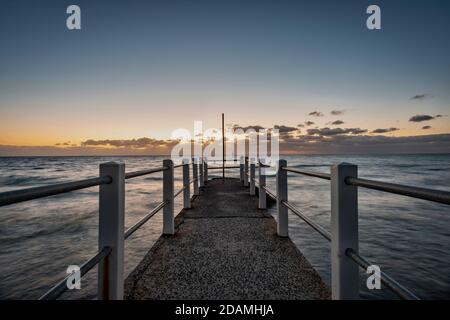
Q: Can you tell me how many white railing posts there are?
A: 12